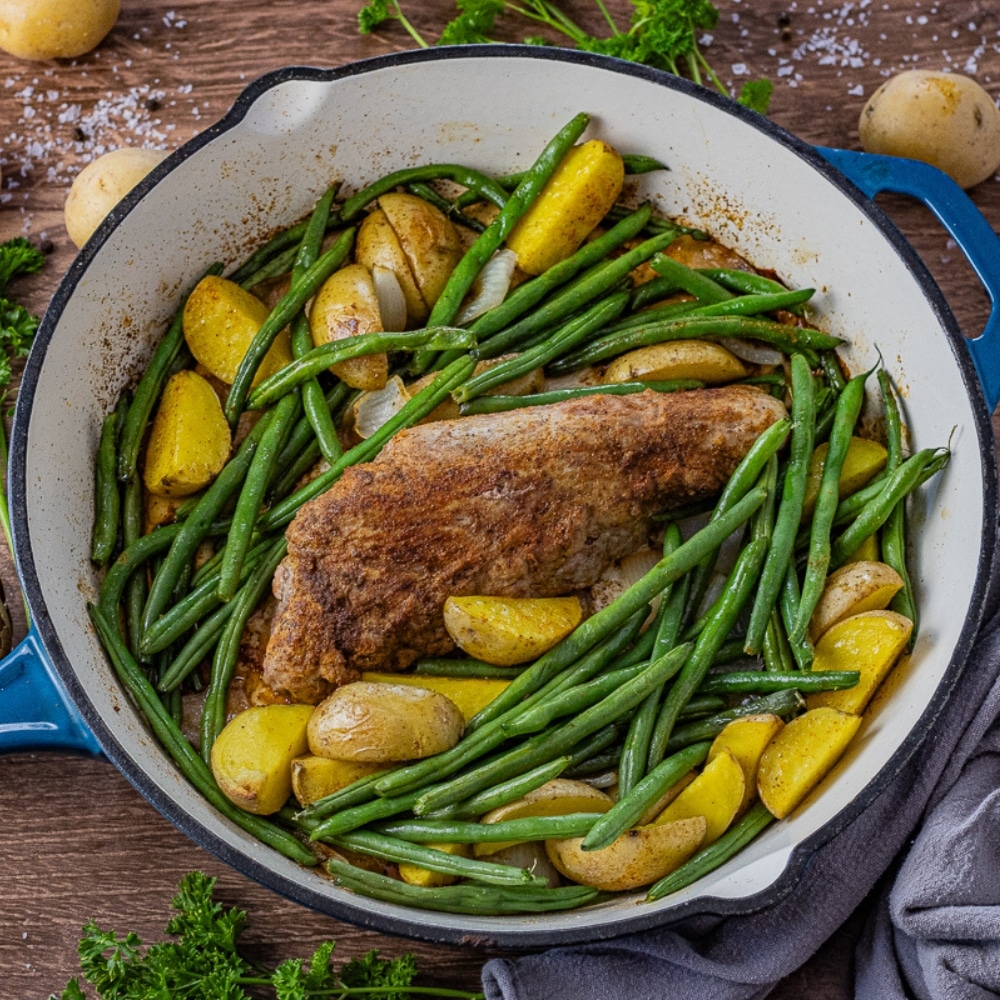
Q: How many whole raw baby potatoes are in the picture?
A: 3